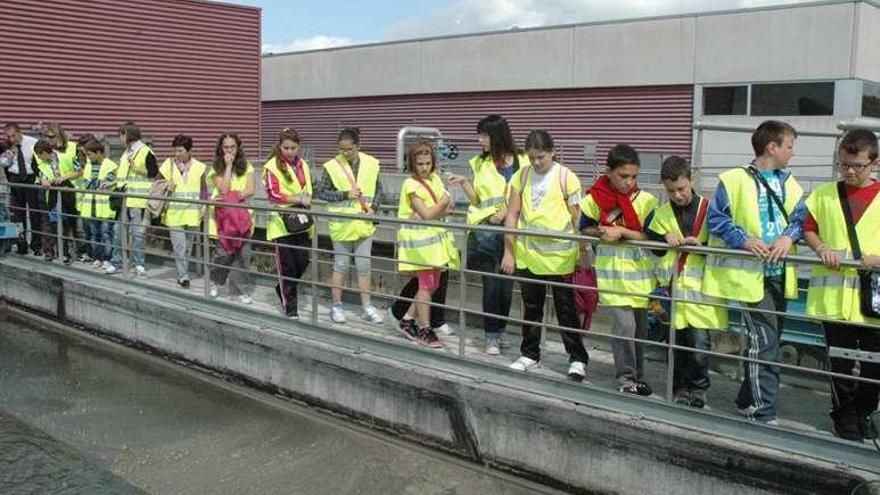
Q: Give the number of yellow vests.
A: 15